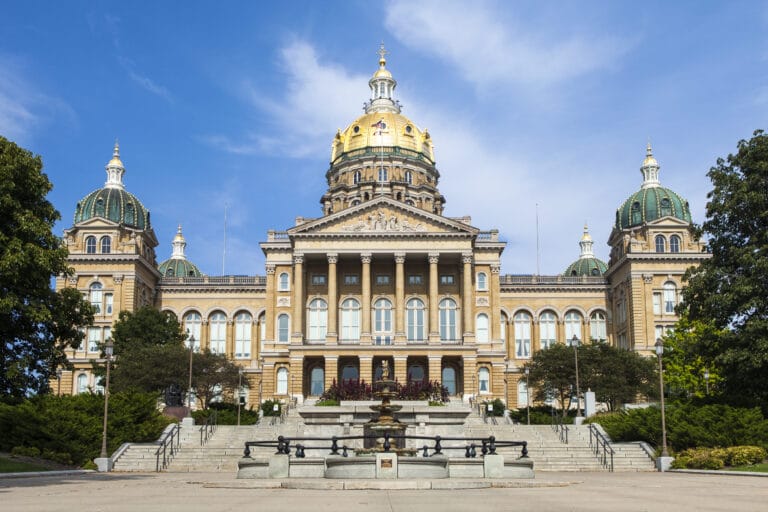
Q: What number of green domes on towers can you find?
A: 4